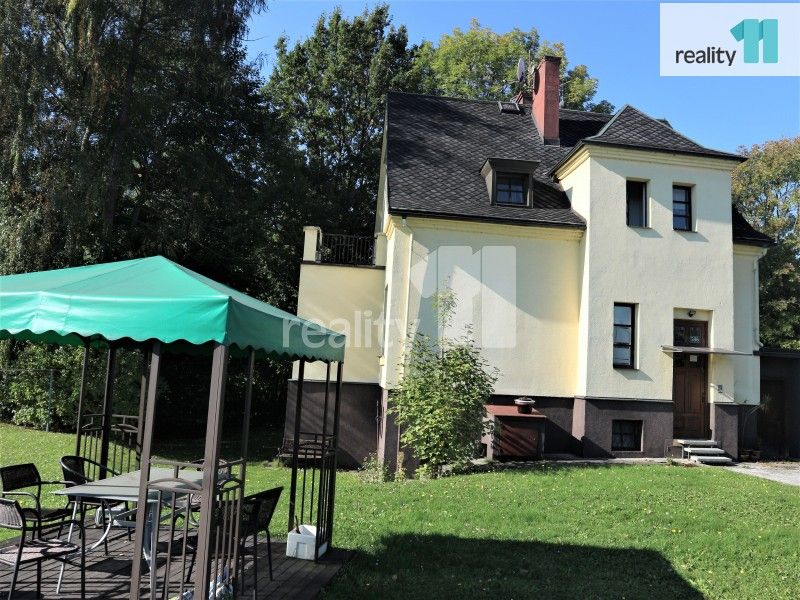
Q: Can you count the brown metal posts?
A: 9